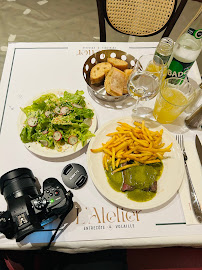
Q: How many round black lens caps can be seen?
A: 1